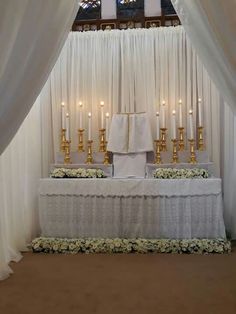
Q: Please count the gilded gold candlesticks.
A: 12